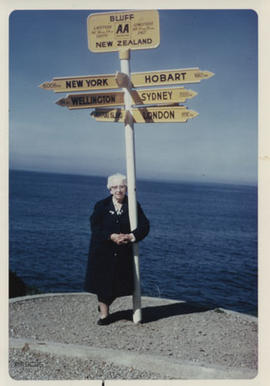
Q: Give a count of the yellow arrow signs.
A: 6